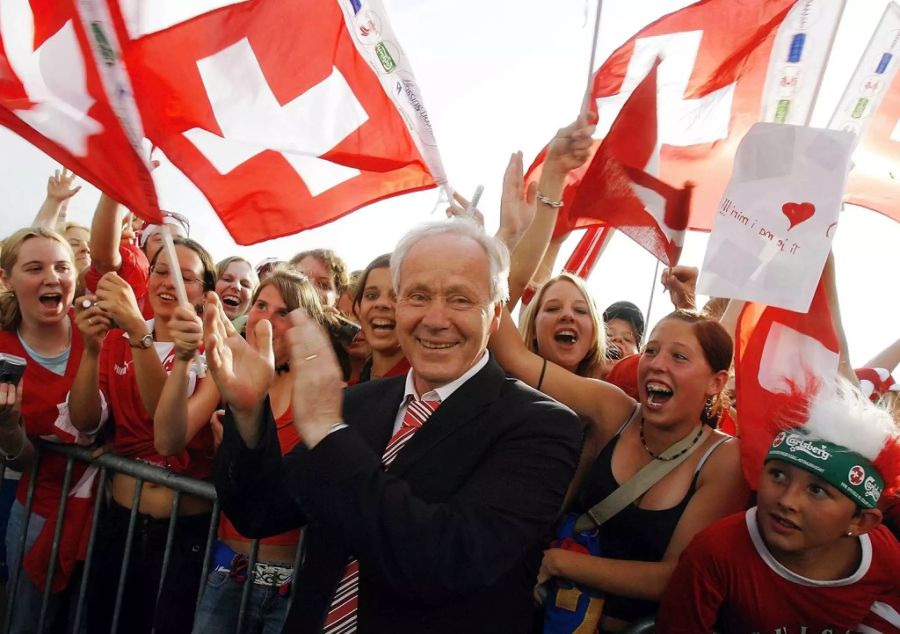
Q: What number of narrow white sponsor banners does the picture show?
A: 4